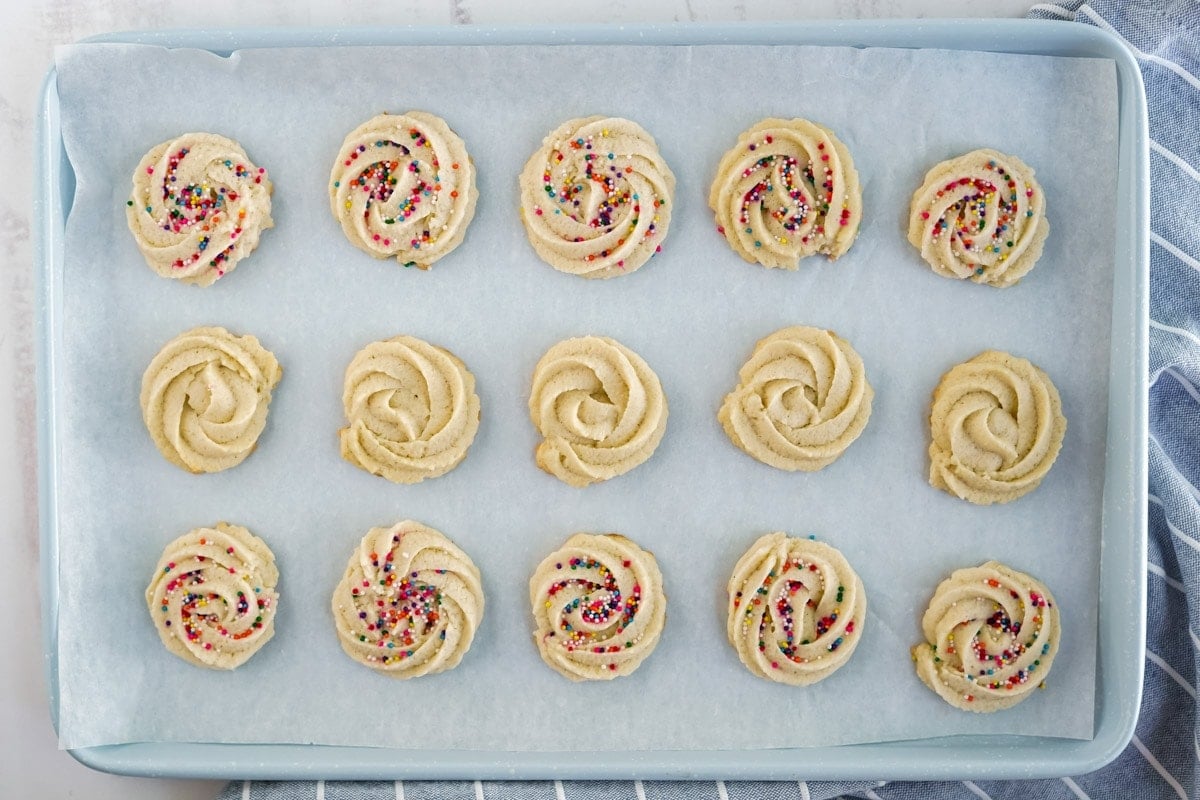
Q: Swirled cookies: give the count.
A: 15